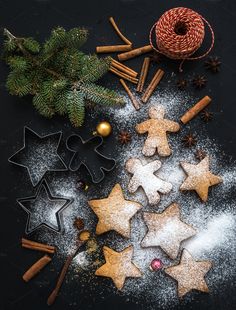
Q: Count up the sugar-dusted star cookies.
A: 5